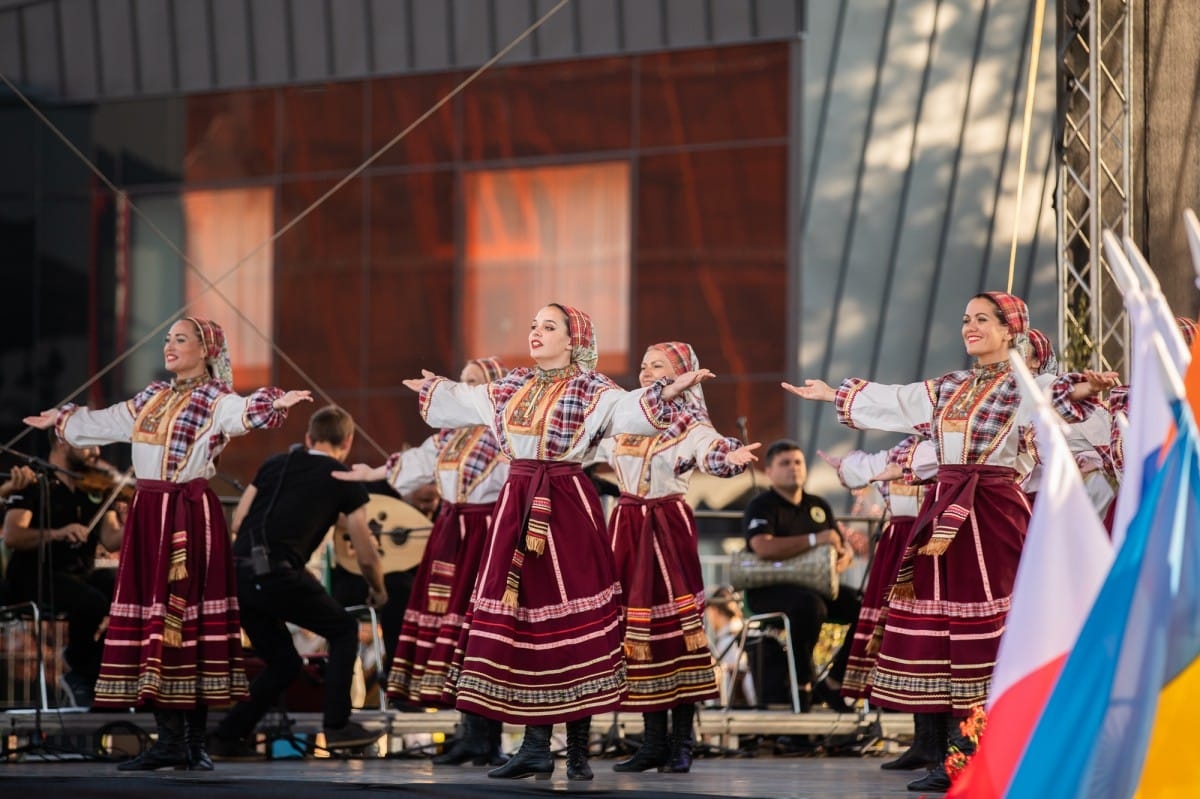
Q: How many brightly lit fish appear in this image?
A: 0